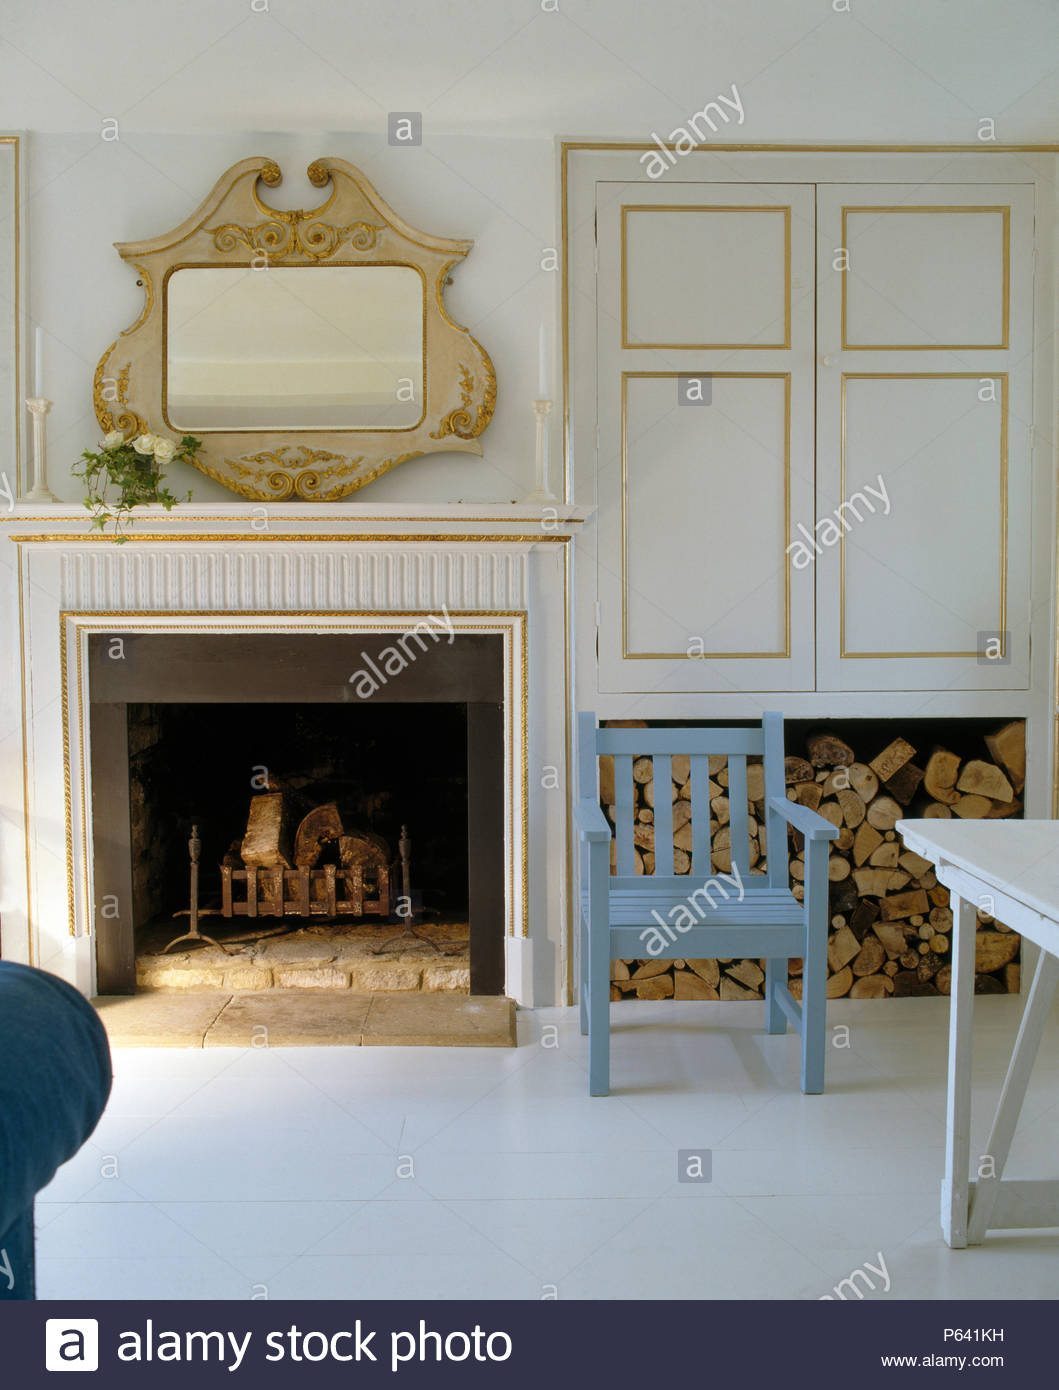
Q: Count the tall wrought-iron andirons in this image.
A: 2